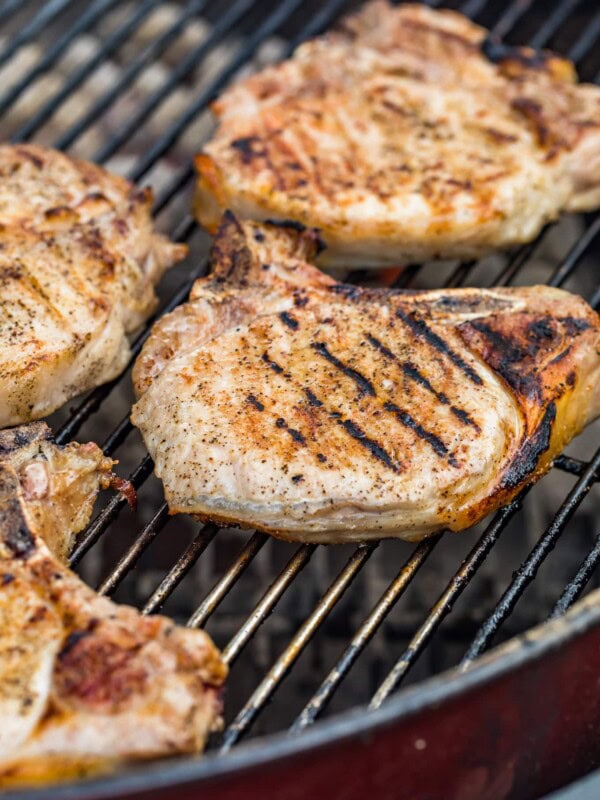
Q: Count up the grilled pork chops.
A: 4